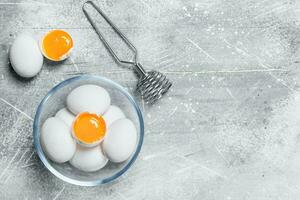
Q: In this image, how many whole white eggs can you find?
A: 7